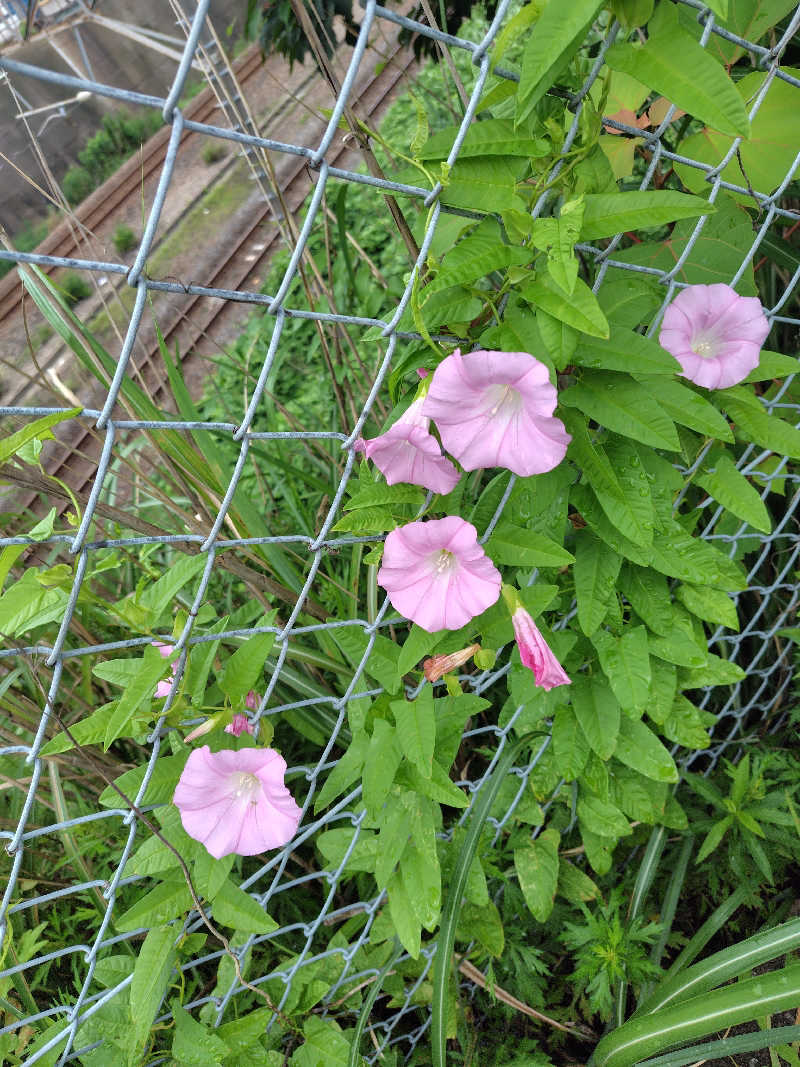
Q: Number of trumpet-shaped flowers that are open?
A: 5